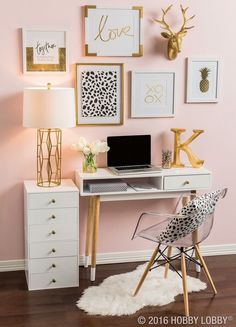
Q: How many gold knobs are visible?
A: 7